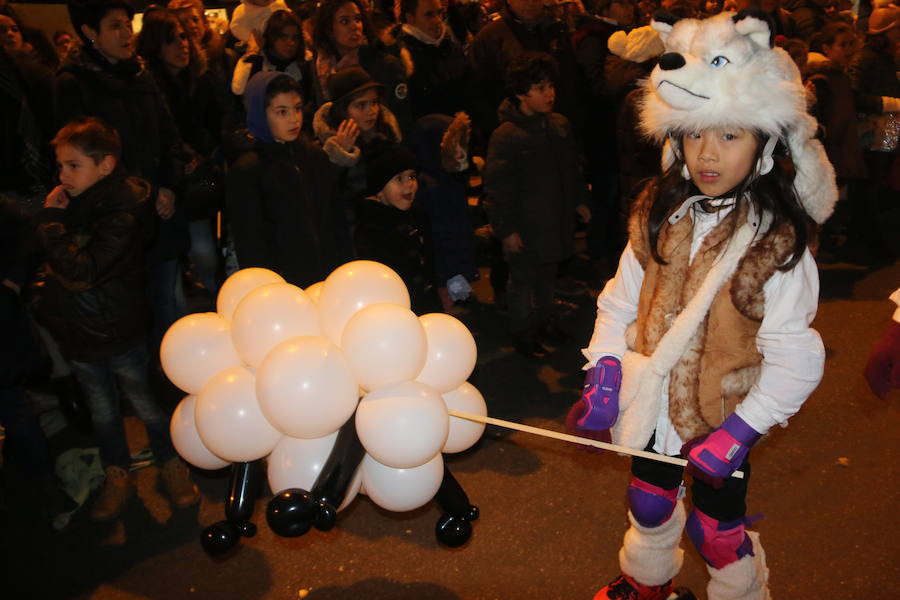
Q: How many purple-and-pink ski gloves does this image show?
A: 2